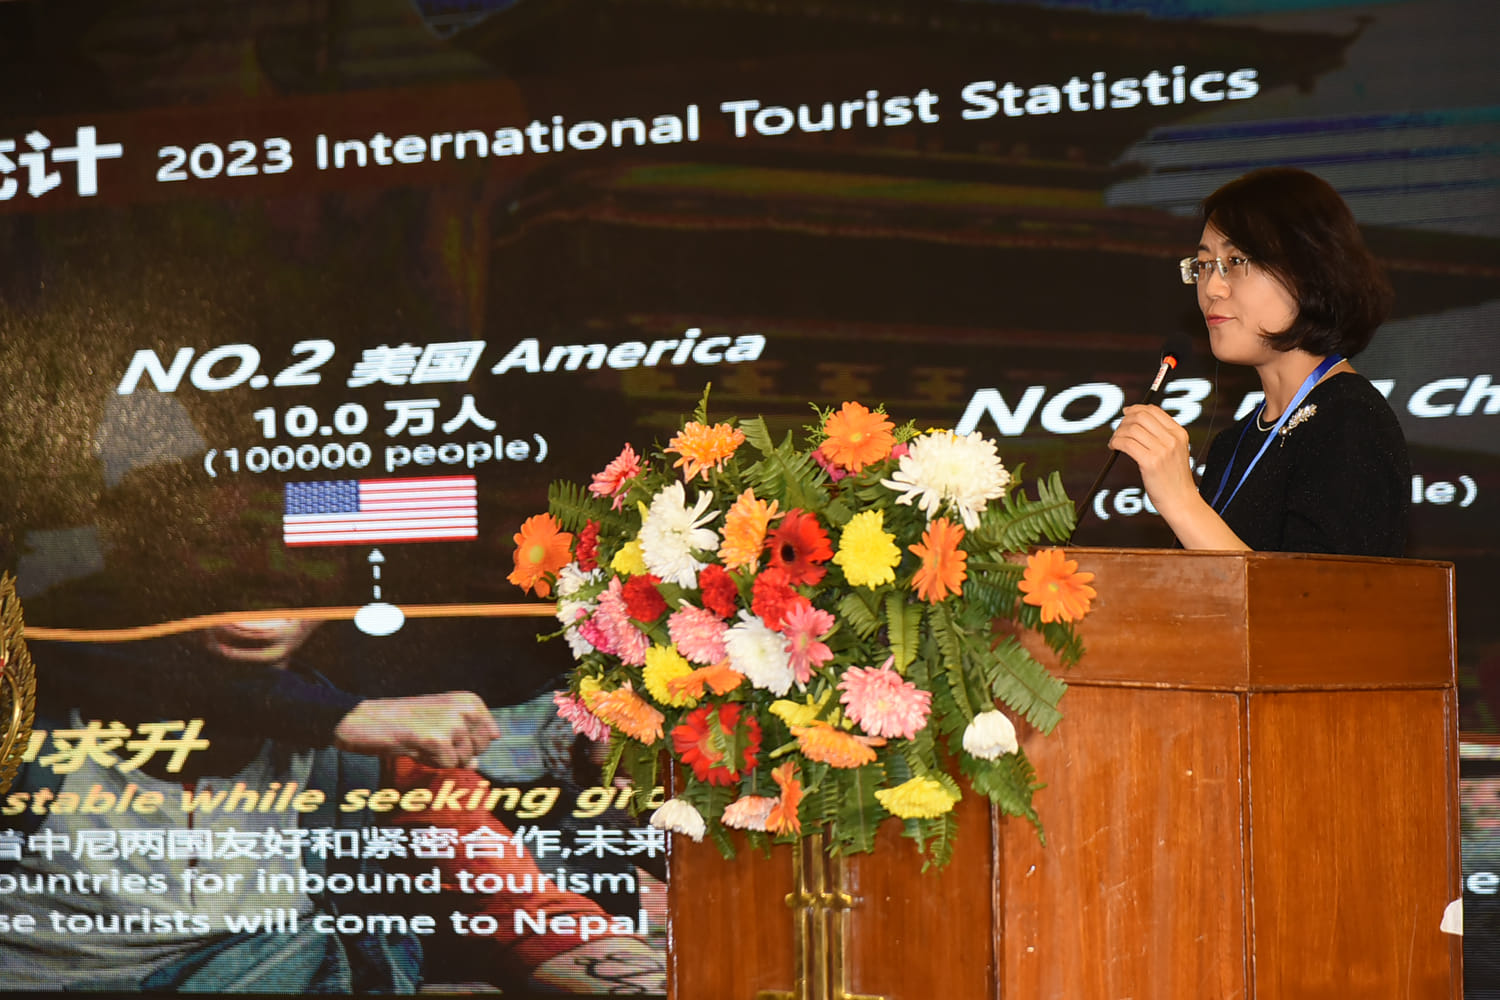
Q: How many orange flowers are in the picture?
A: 10